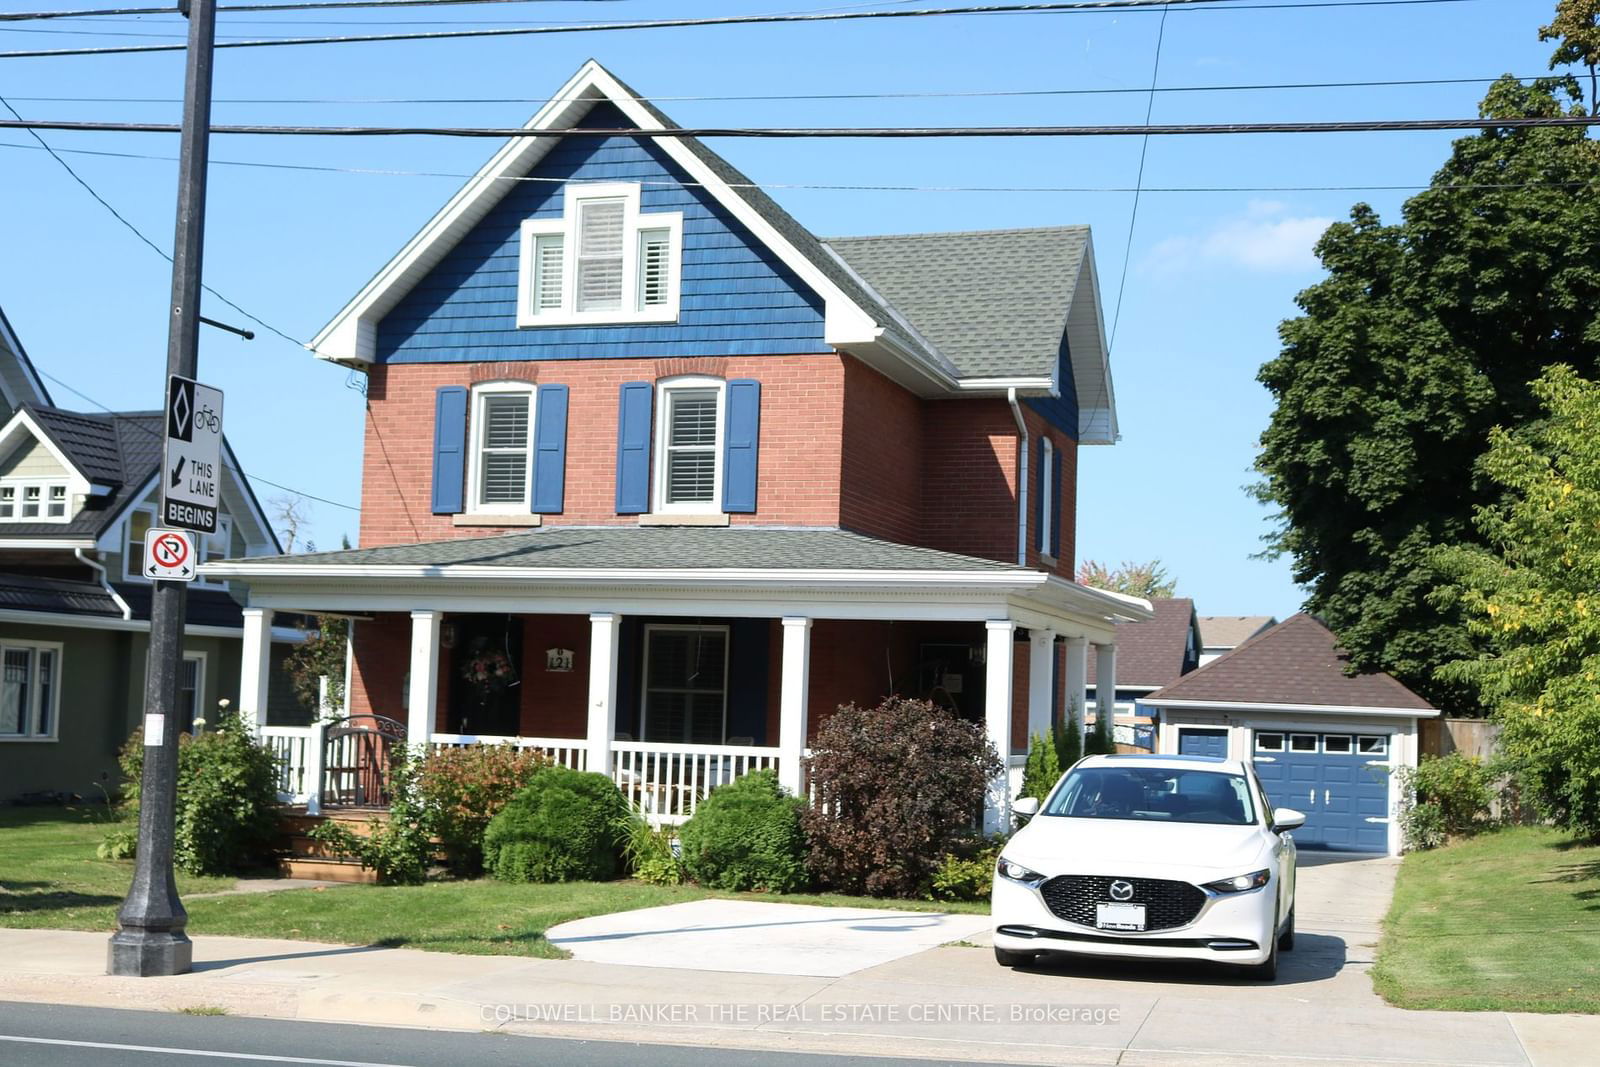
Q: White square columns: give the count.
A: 8